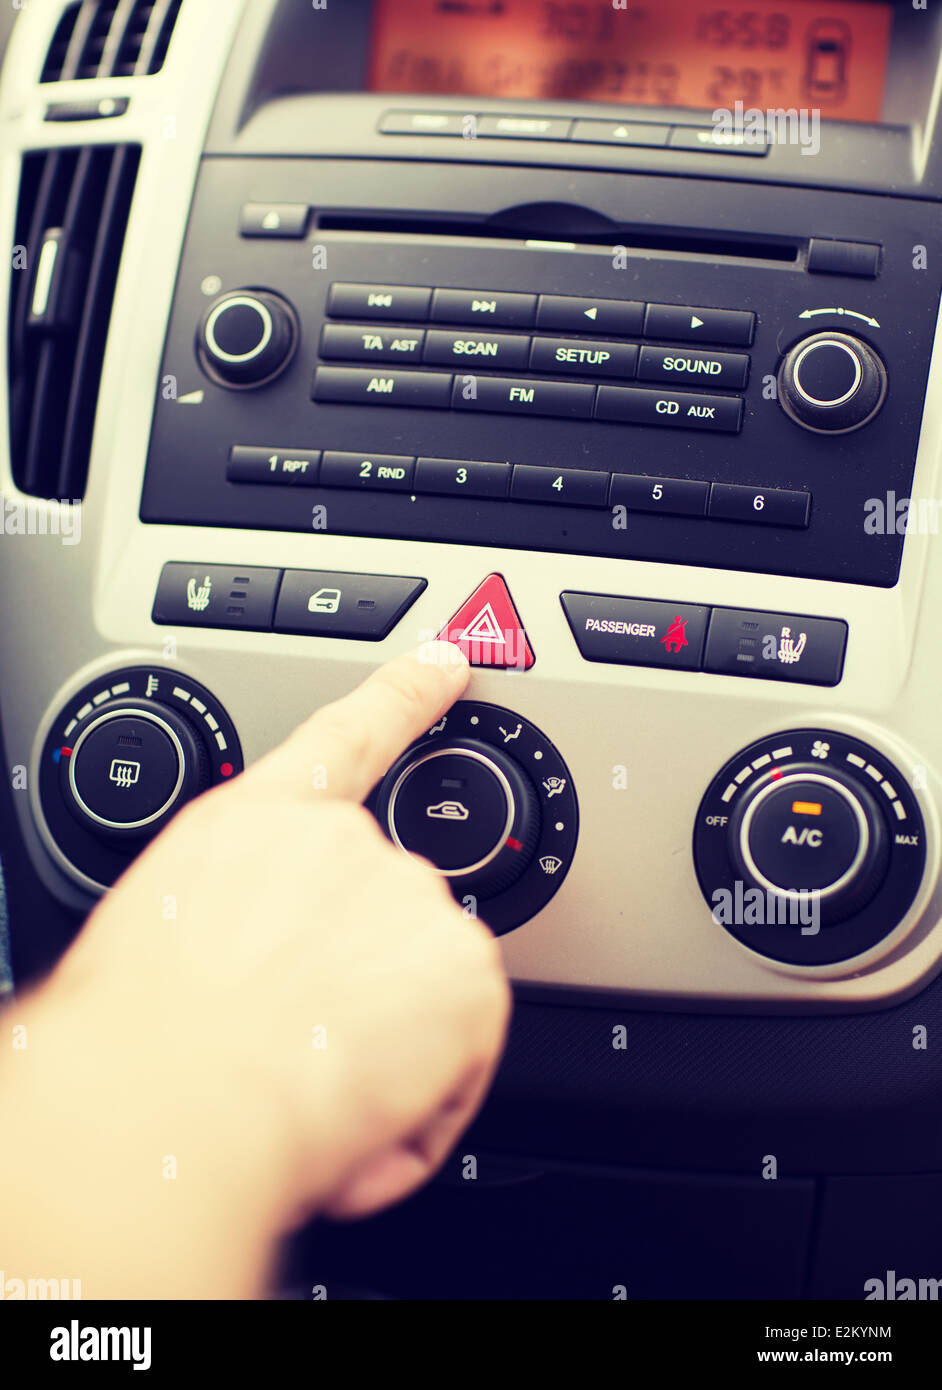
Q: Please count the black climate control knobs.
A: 3